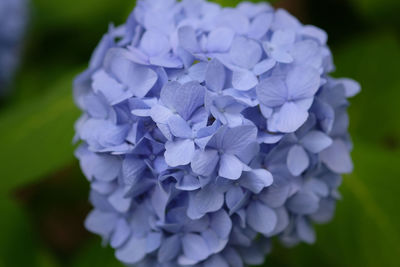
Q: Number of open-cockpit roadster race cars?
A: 0